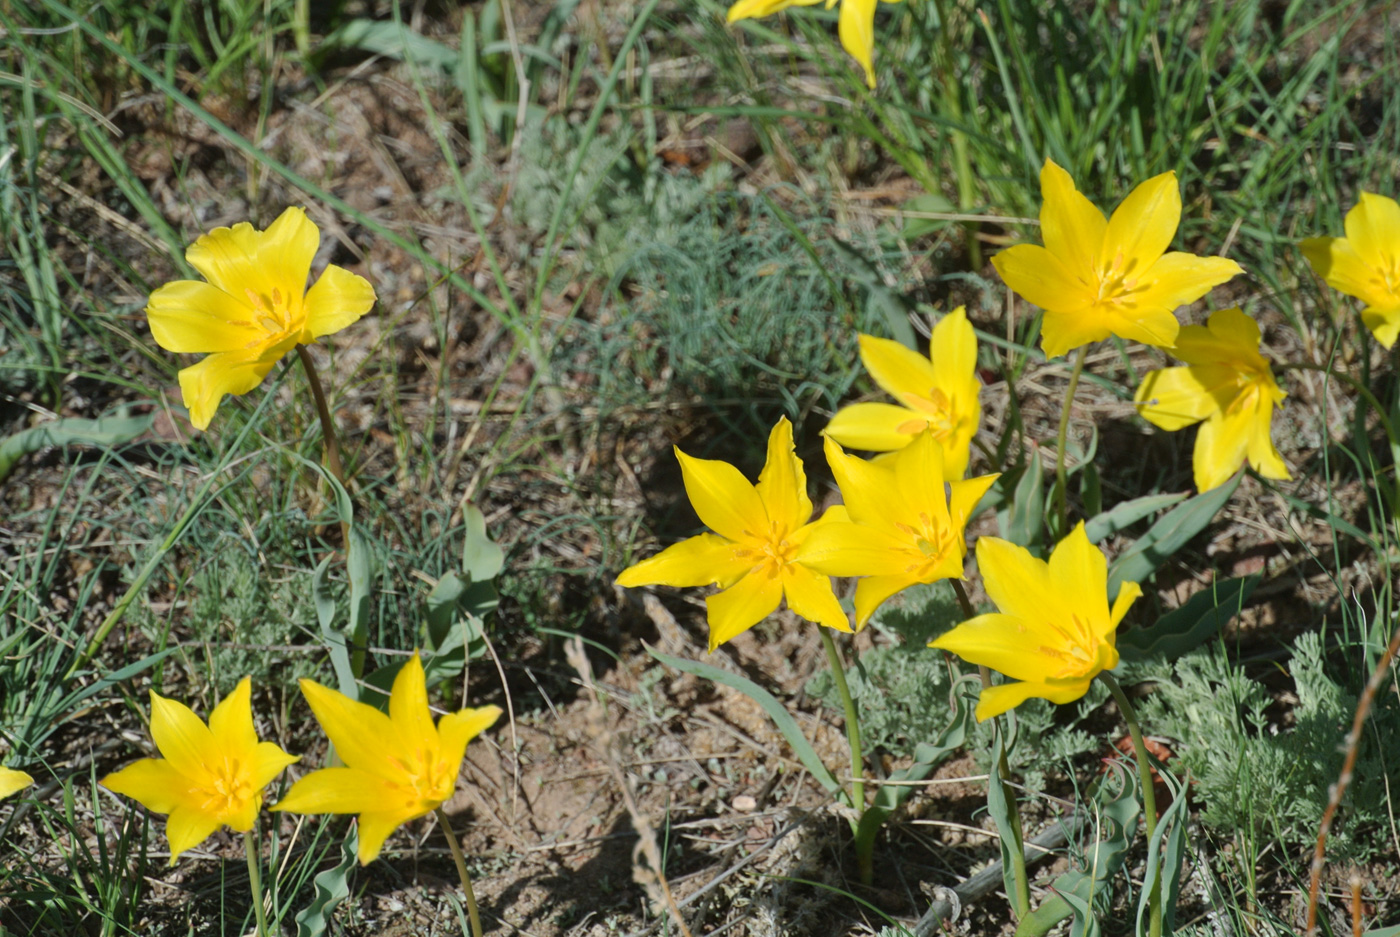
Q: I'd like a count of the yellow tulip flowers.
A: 12